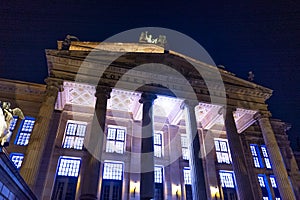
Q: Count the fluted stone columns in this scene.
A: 6